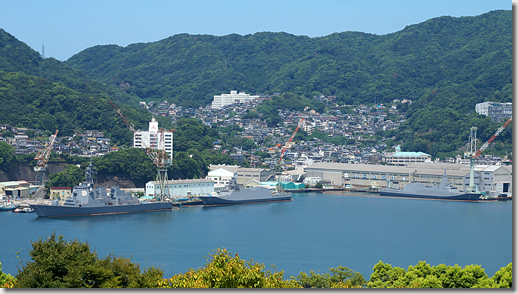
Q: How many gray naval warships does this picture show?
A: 3